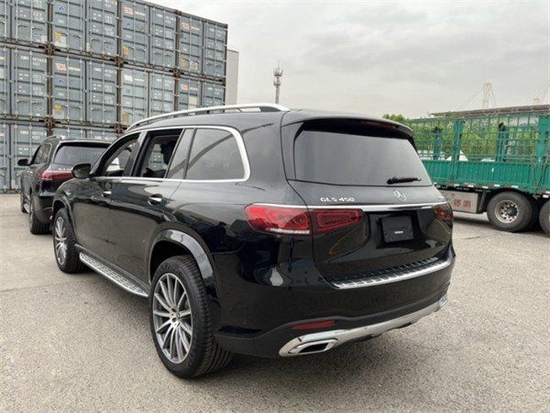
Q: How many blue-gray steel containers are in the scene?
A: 11